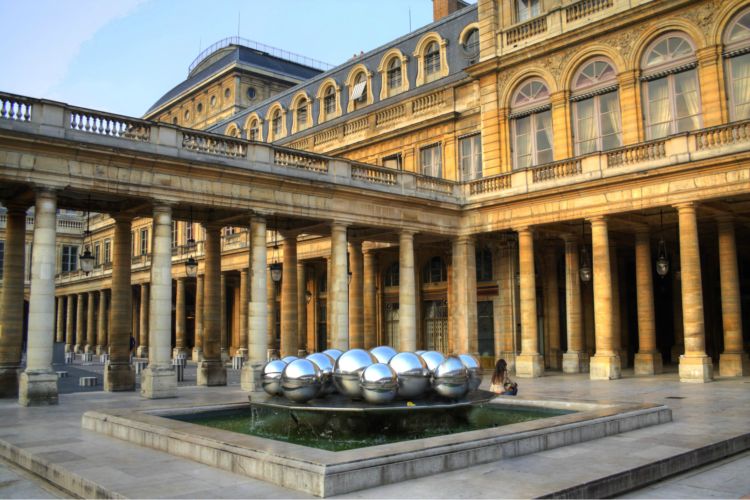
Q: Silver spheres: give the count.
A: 13